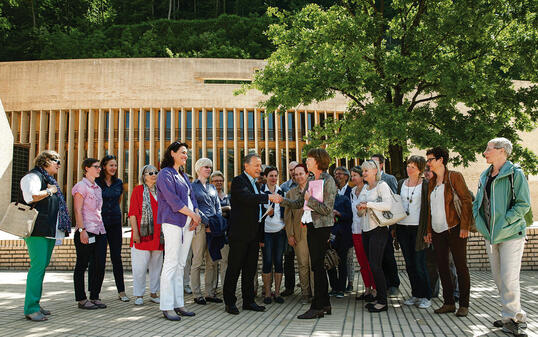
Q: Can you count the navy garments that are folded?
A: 1